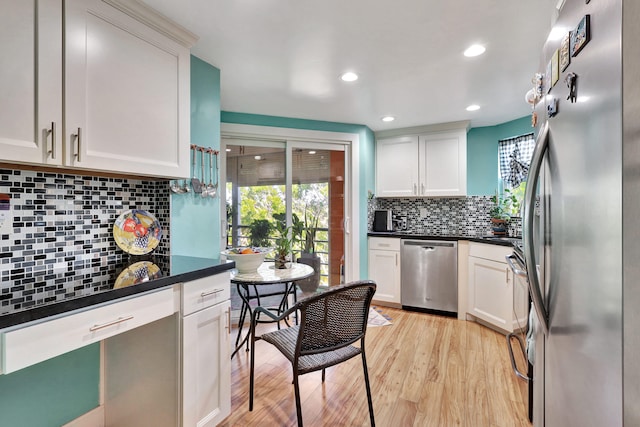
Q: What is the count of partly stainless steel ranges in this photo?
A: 1